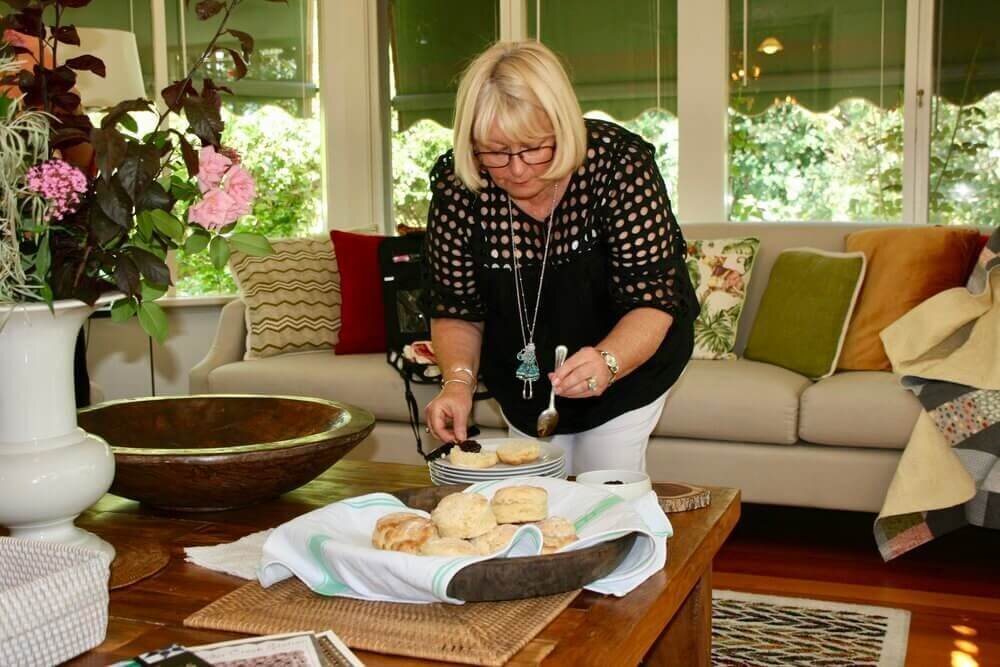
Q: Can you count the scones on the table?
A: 8